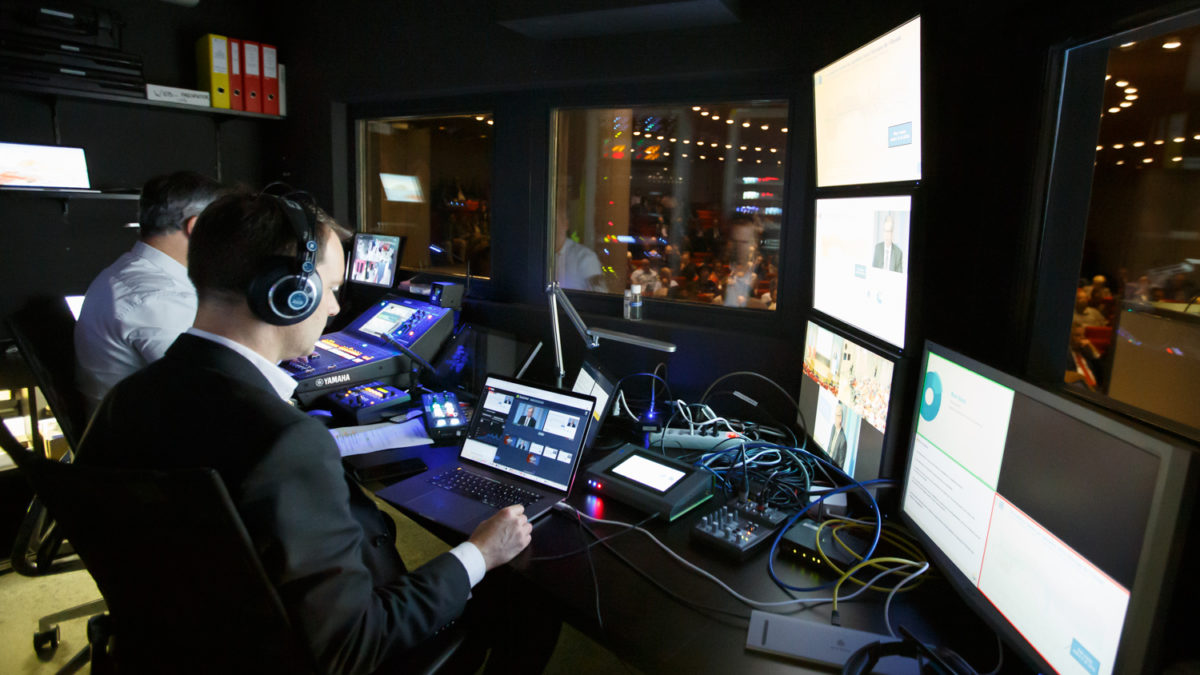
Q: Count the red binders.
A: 3